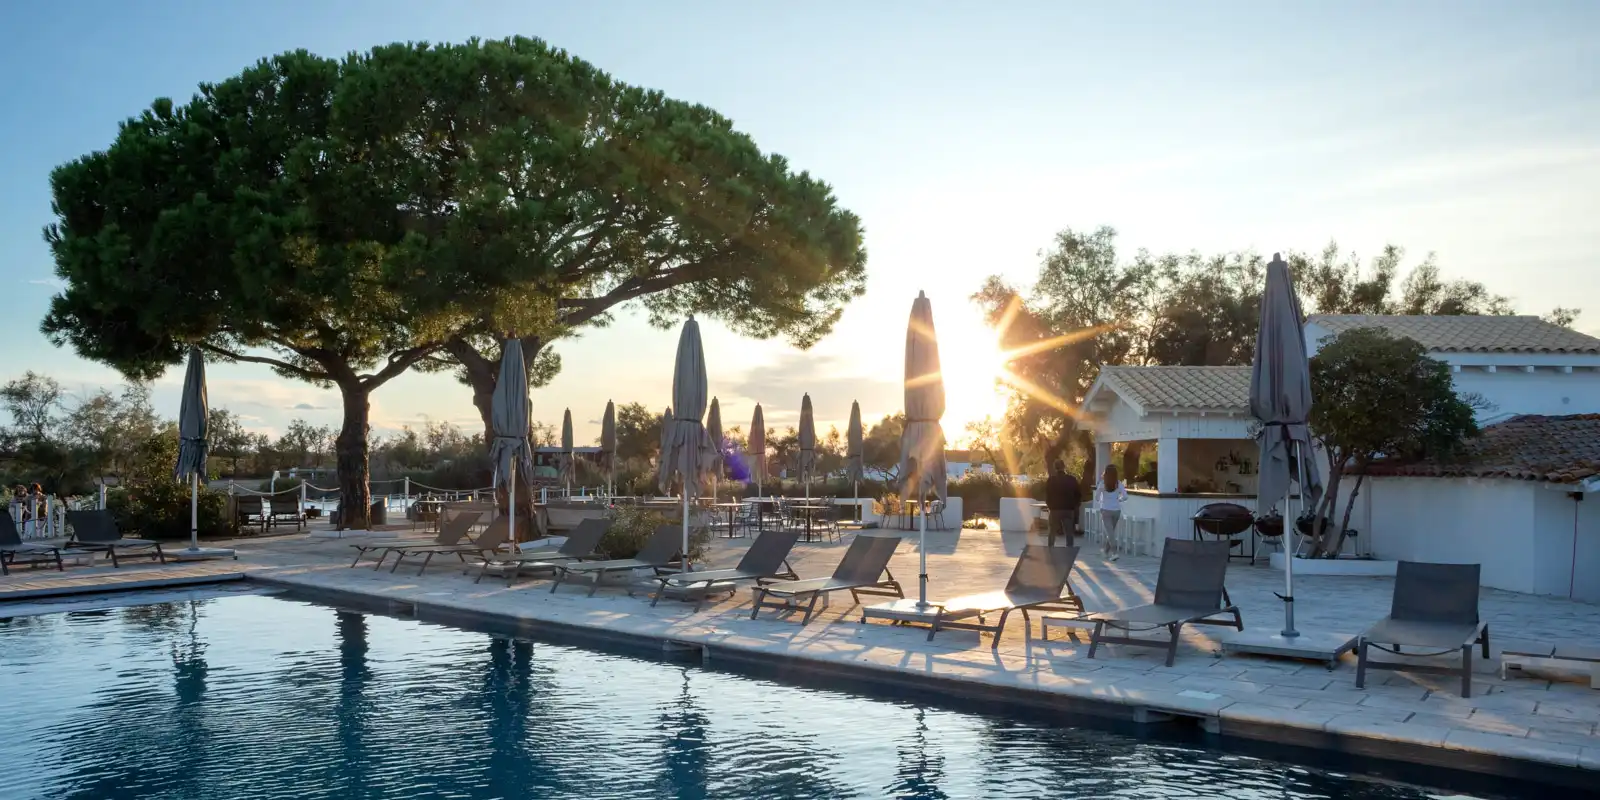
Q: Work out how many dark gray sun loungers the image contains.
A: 11